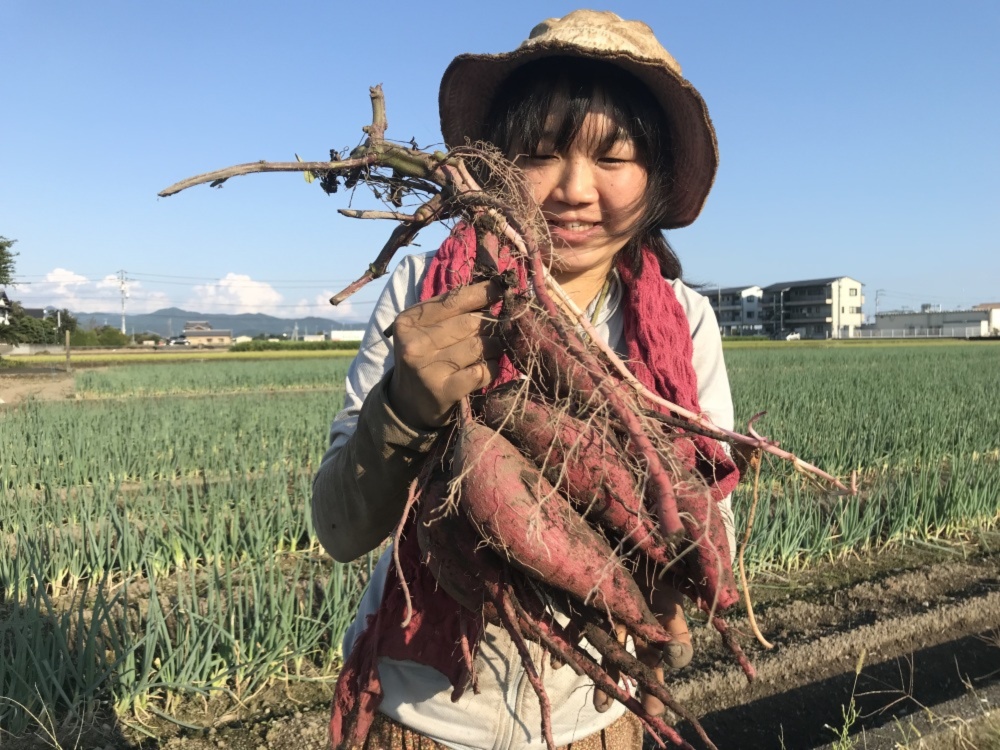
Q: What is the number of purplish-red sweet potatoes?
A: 5